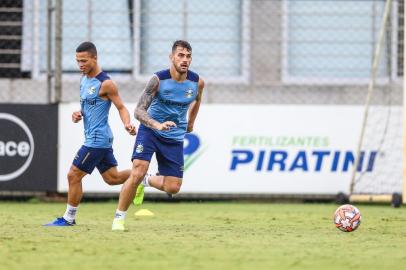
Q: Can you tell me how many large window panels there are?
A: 3